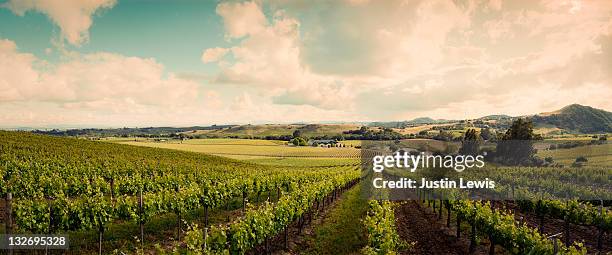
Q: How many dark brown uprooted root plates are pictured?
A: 0